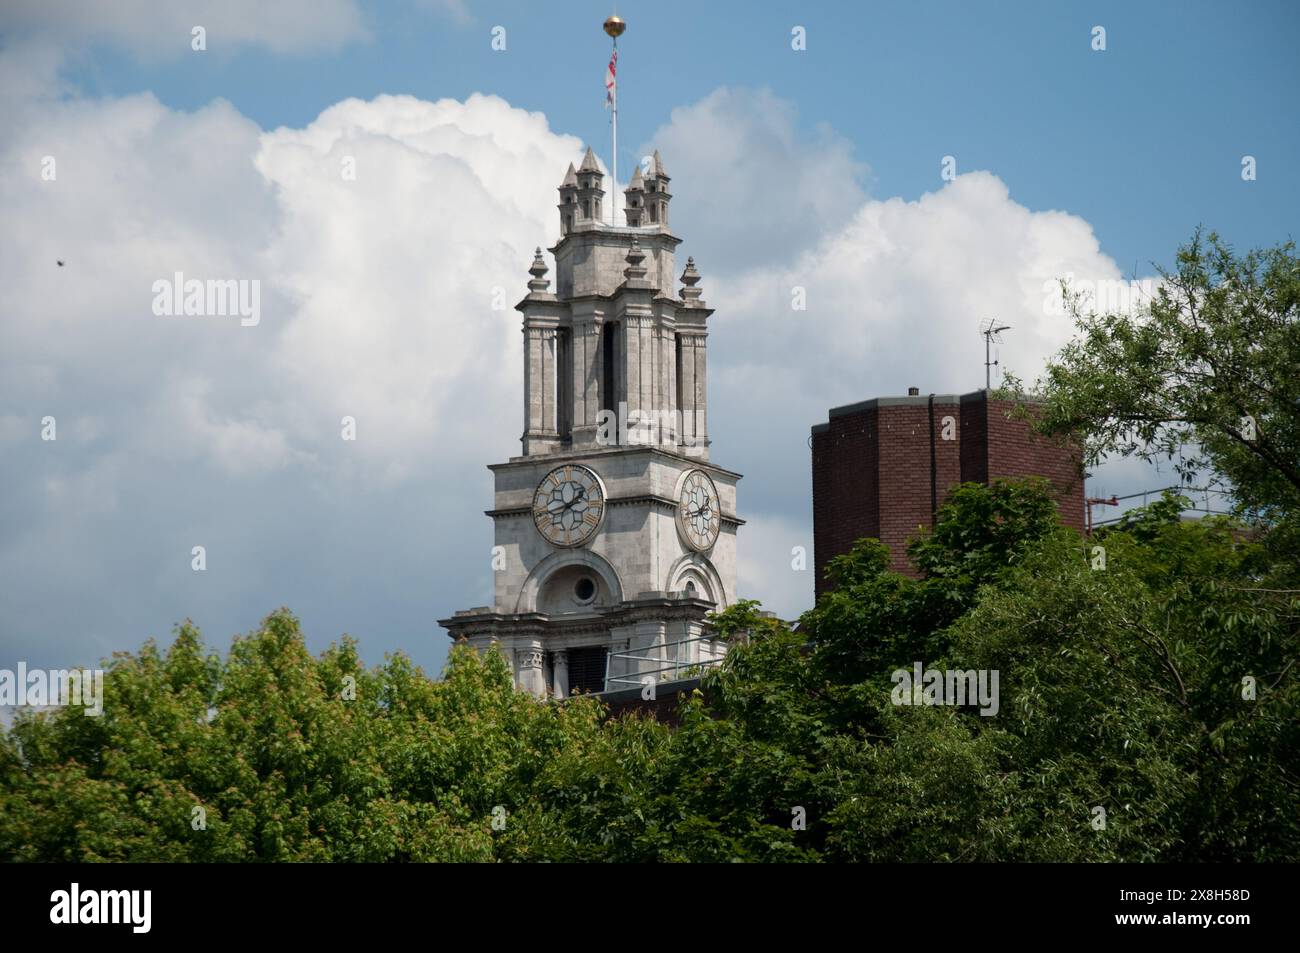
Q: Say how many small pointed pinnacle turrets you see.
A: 4